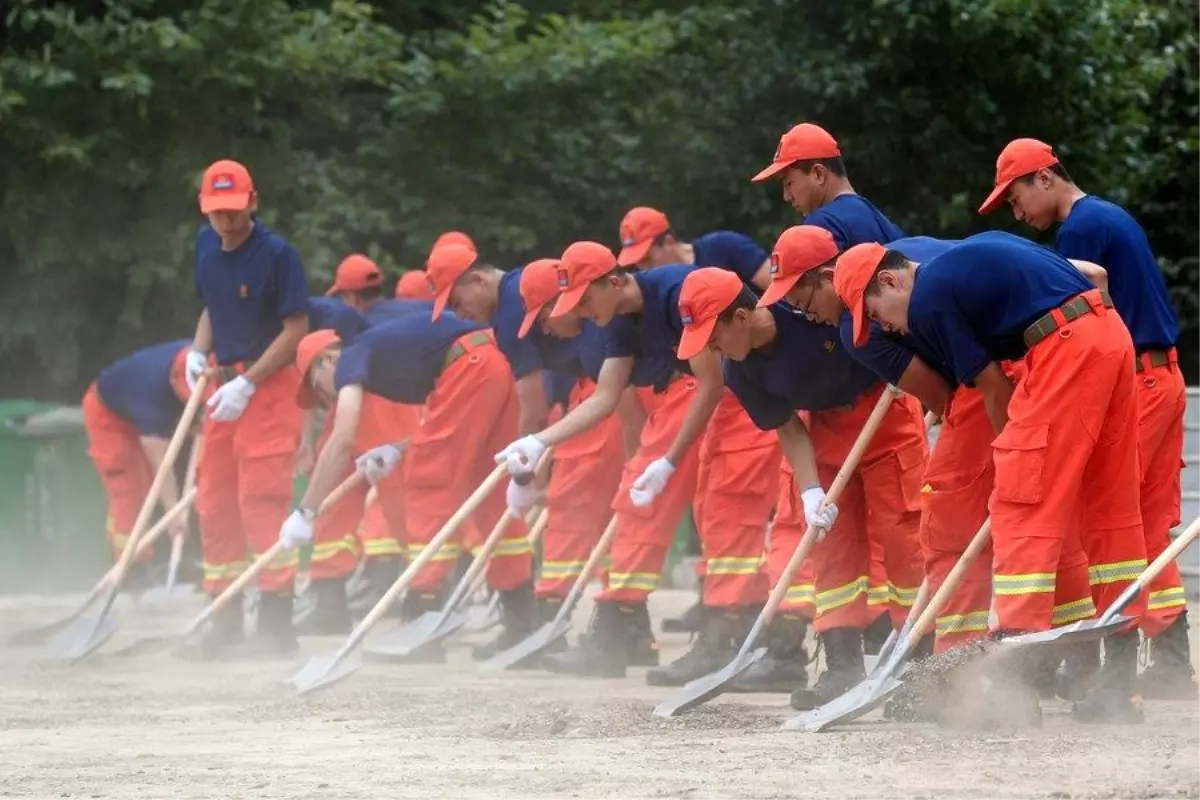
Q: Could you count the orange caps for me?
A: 15